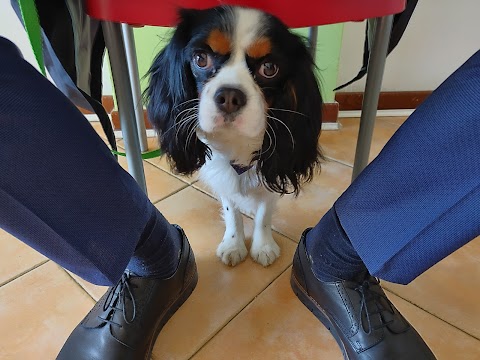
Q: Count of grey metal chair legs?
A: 4